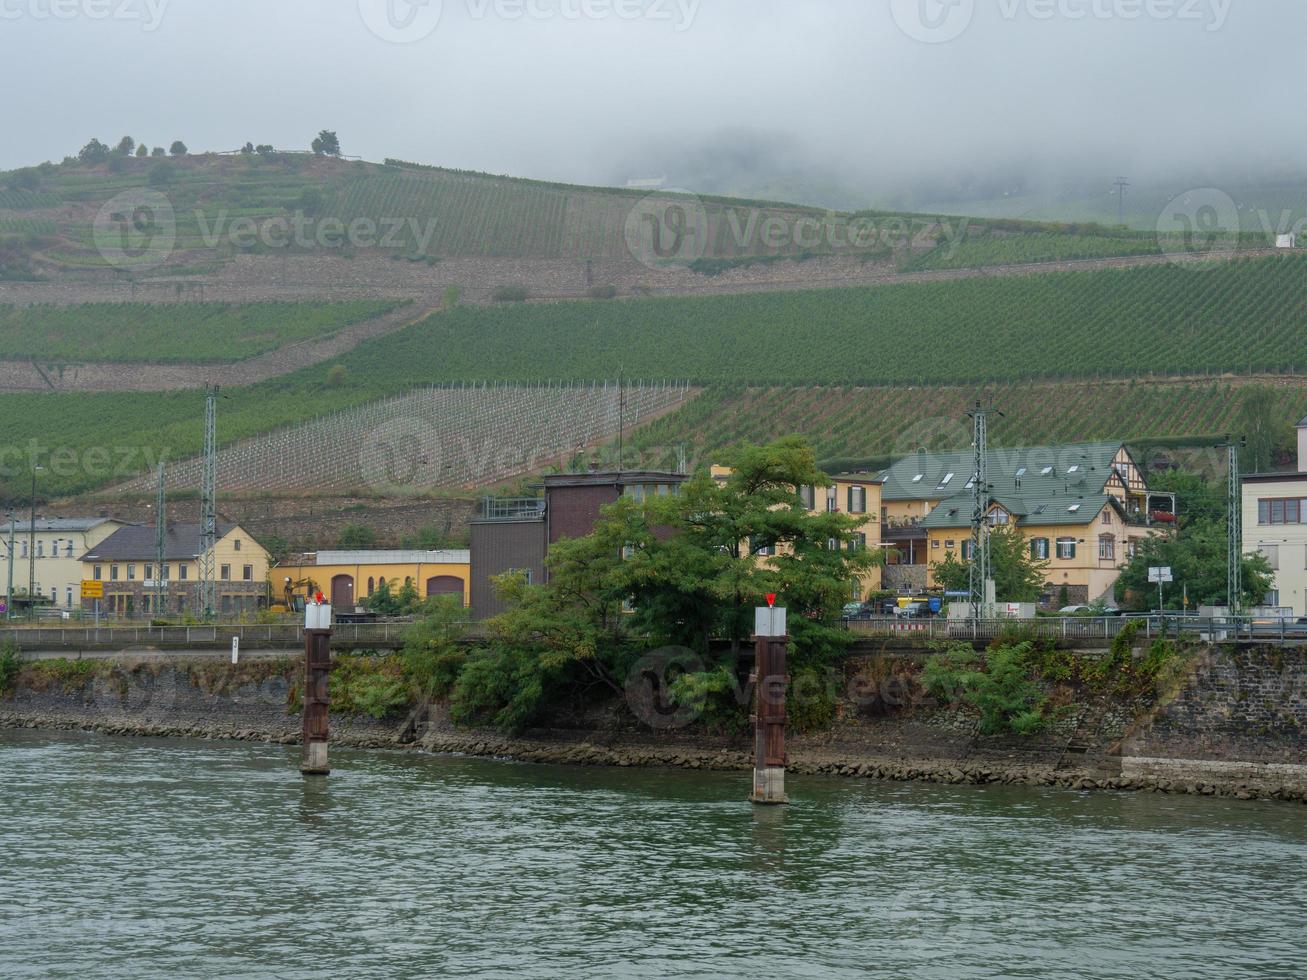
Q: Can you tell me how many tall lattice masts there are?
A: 4